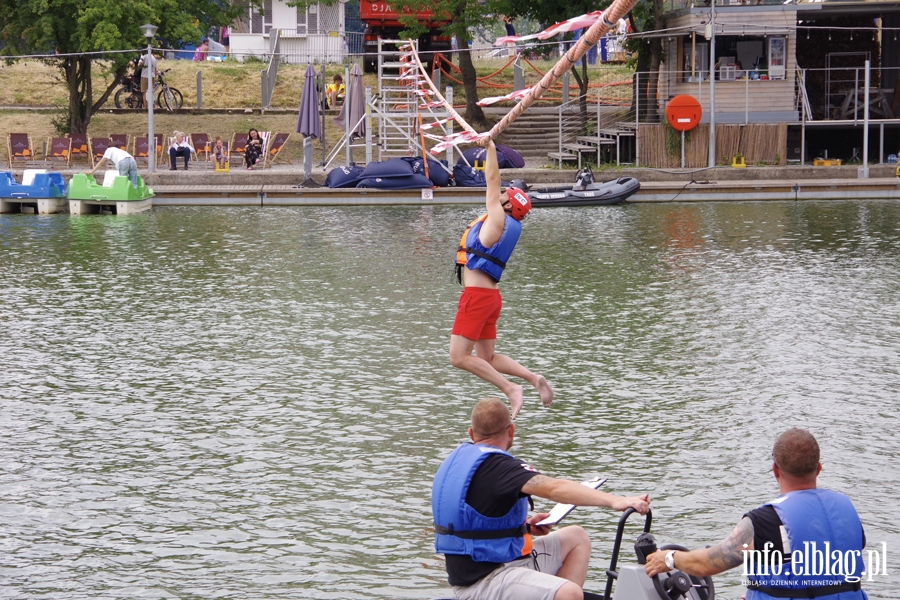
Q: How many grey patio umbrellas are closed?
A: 2